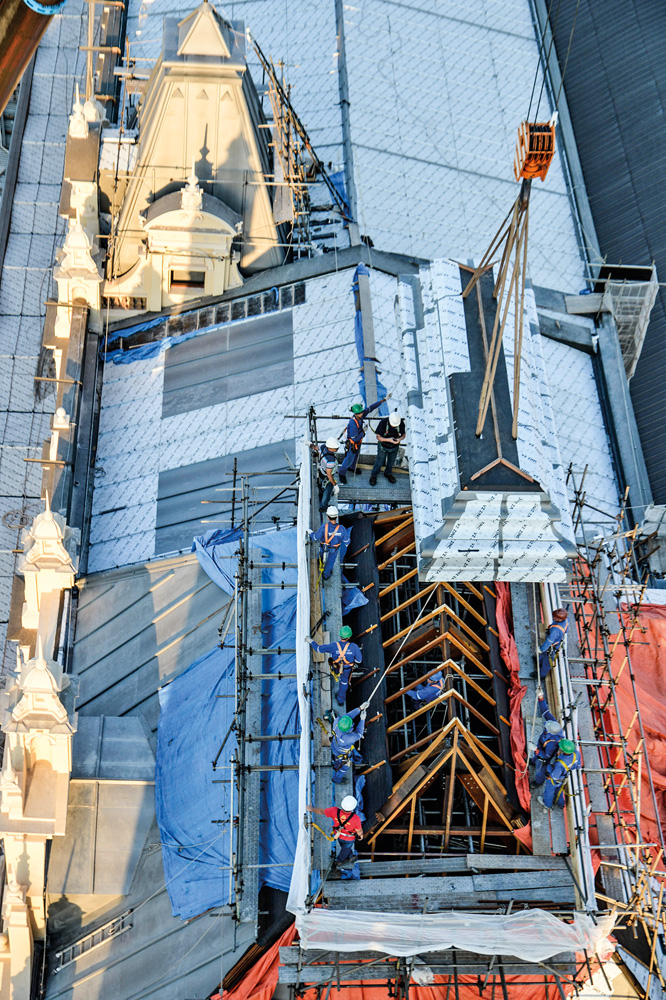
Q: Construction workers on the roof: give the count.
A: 11